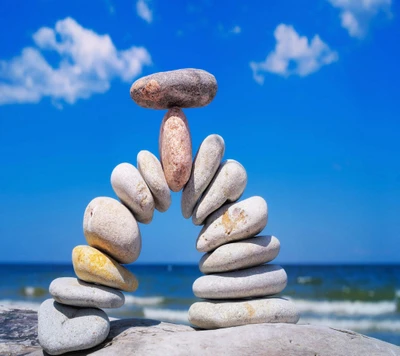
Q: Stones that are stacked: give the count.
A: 14